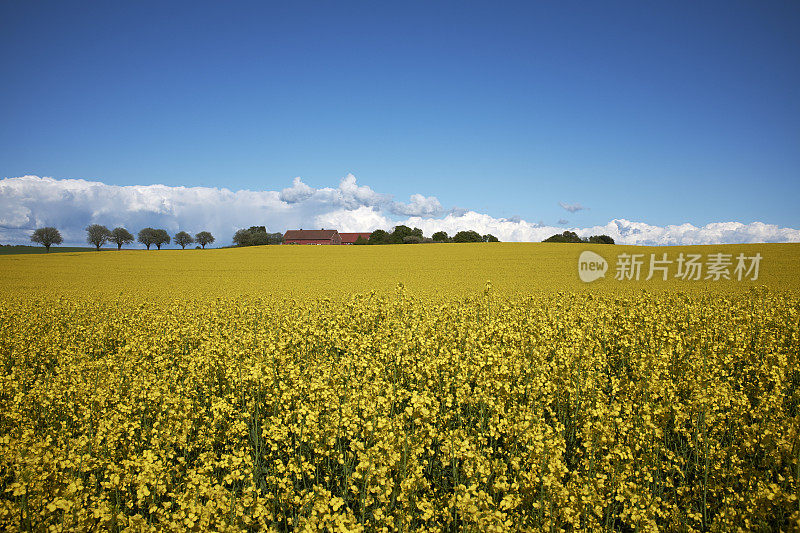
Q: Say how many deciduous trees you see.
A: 7